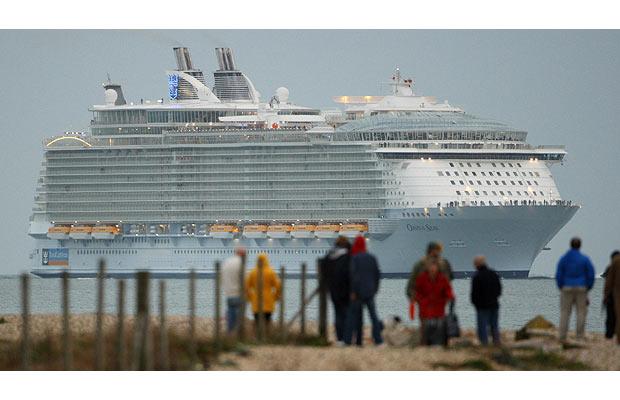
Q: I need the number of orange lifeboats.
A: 9